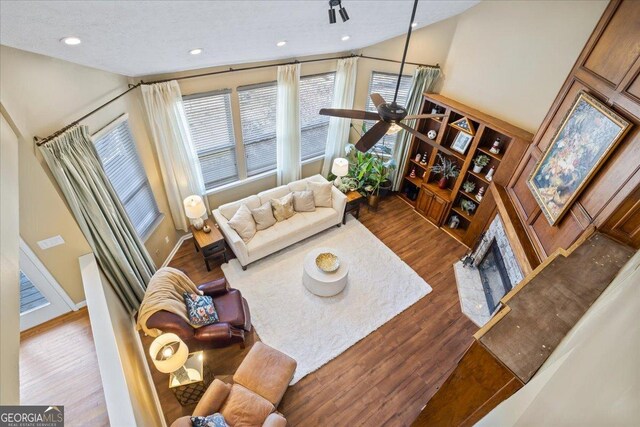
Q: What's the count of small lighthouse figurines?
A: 5